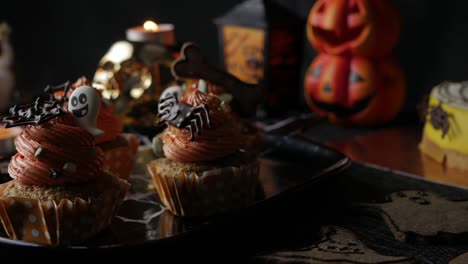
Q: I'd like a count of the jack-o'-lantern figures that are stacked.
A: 2